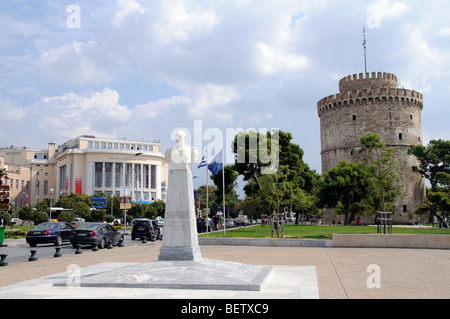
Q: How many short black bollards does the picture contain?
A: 10